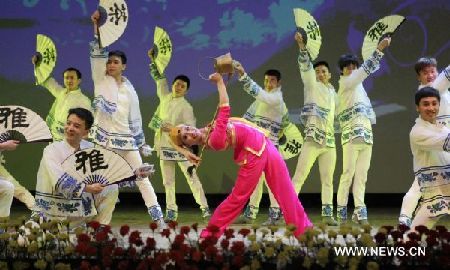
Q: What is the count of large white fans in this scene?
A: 8